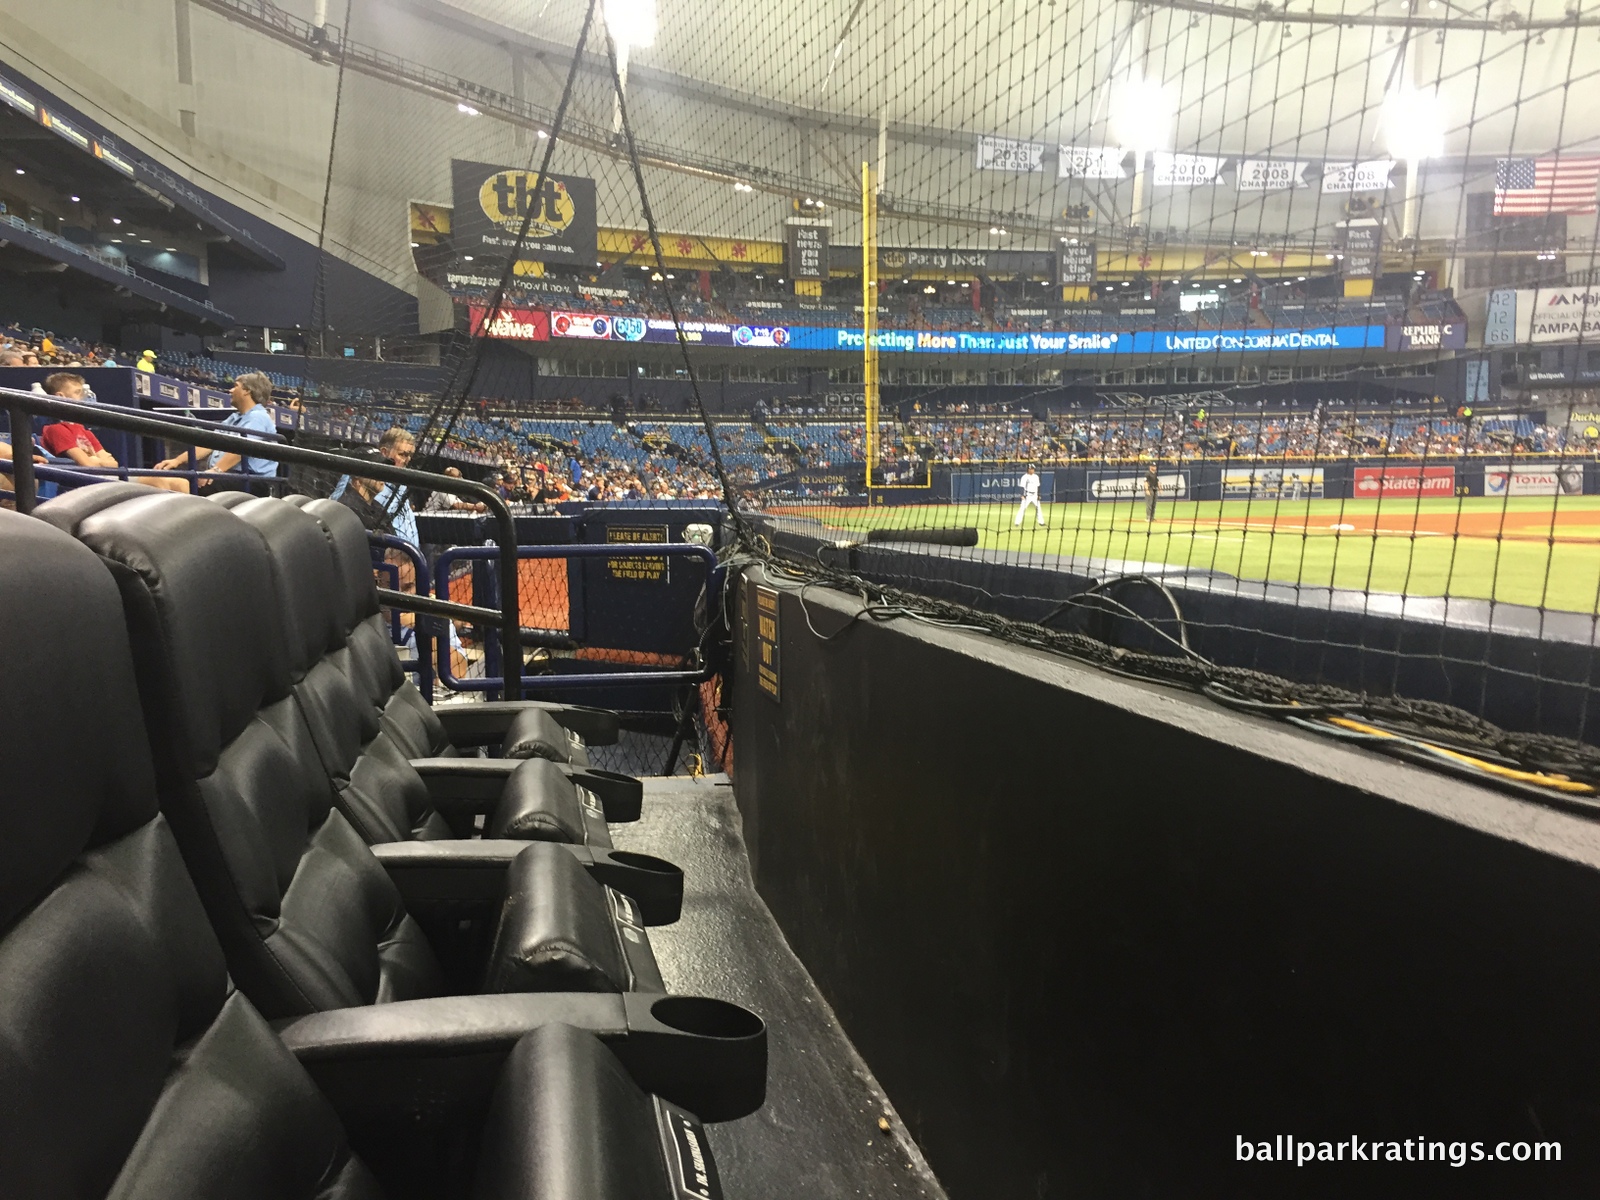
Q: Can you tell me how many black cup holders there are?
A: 4